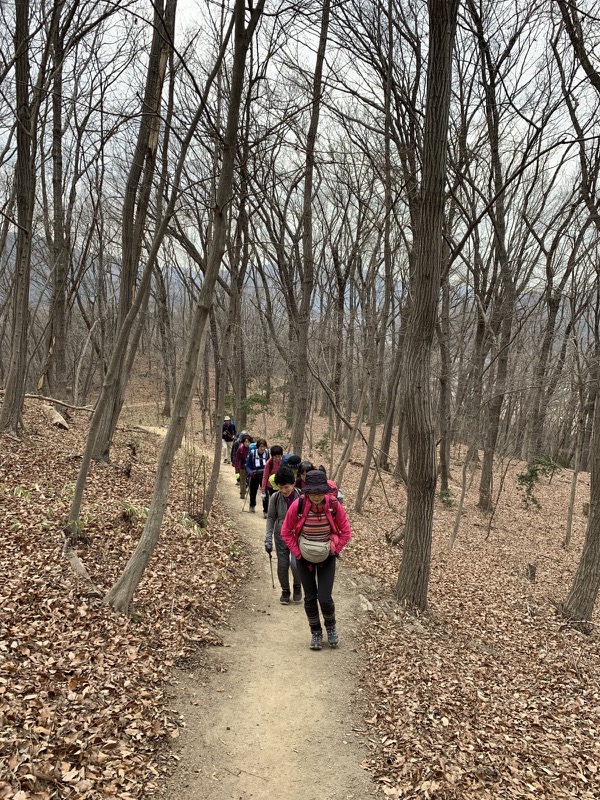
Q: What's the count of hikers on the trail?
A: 9